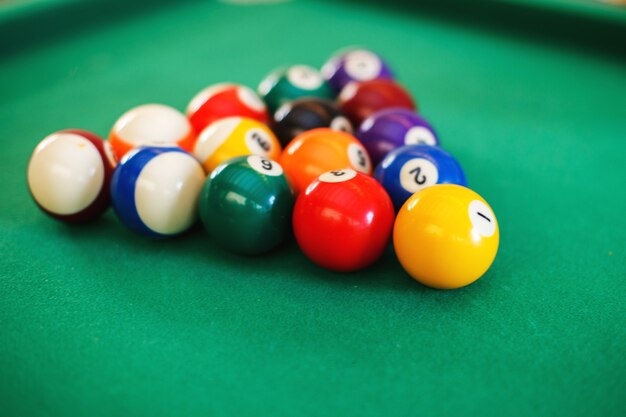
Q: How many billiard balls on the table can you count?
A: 15